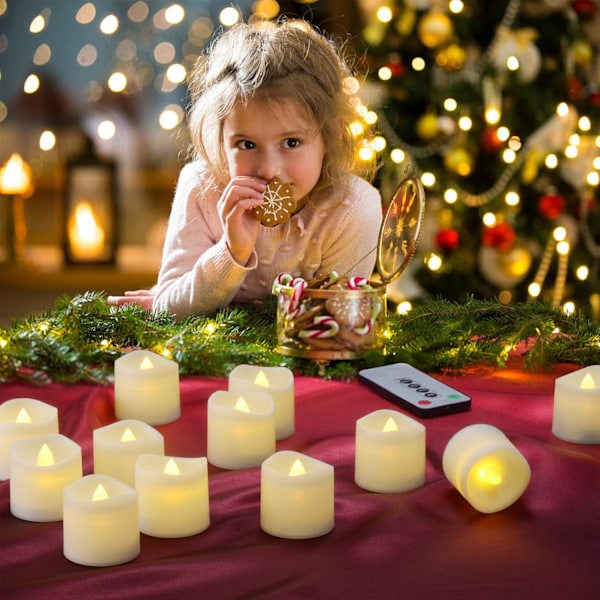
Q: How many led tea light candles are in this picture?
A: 12